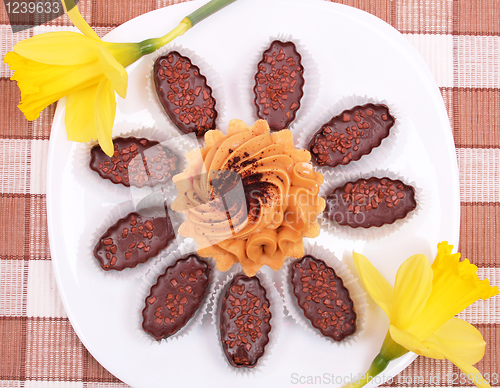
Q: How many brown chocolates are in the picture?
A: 9